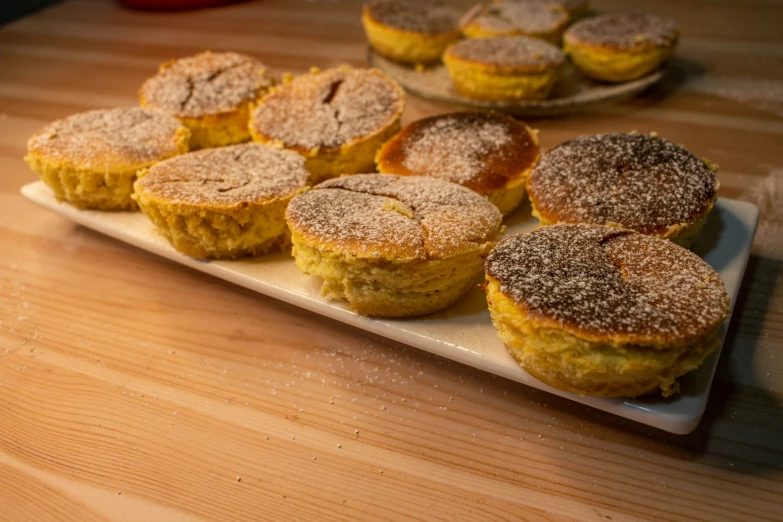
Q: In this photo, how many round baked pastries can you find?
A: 13